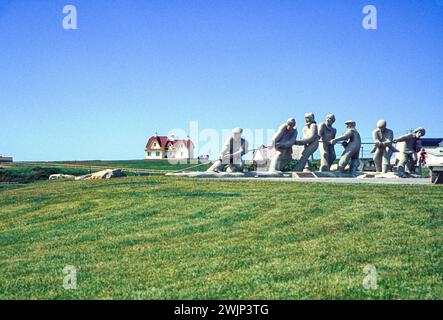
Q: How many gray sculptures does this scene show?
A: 7